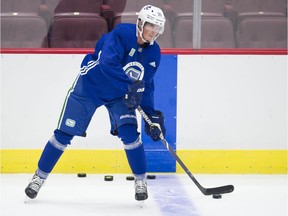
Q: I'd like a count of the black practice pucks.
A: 5